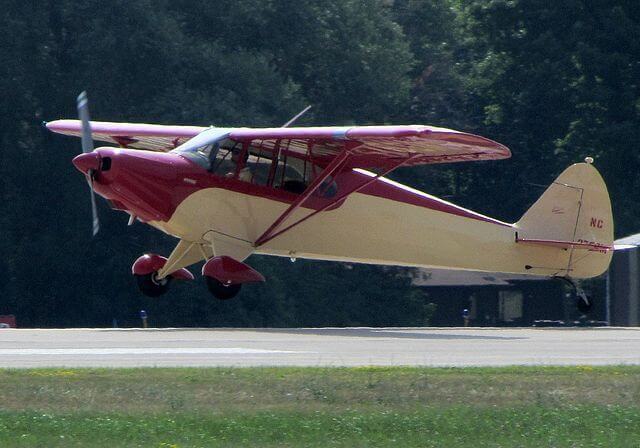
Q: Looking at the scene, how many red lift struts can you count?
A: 2